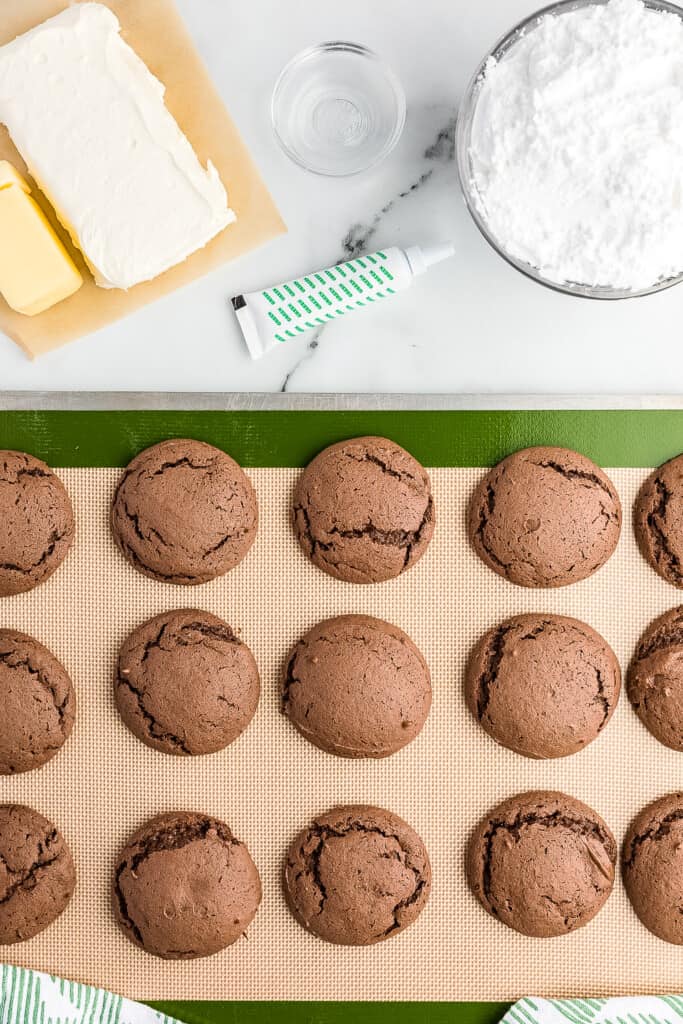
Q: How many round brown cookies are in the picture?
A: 15